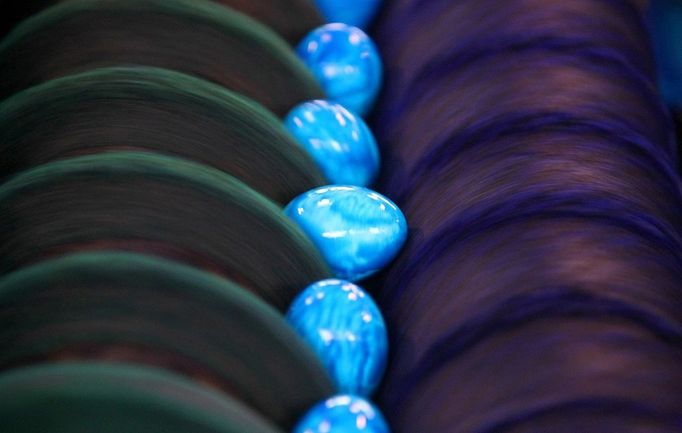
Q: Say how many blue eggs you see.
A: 6